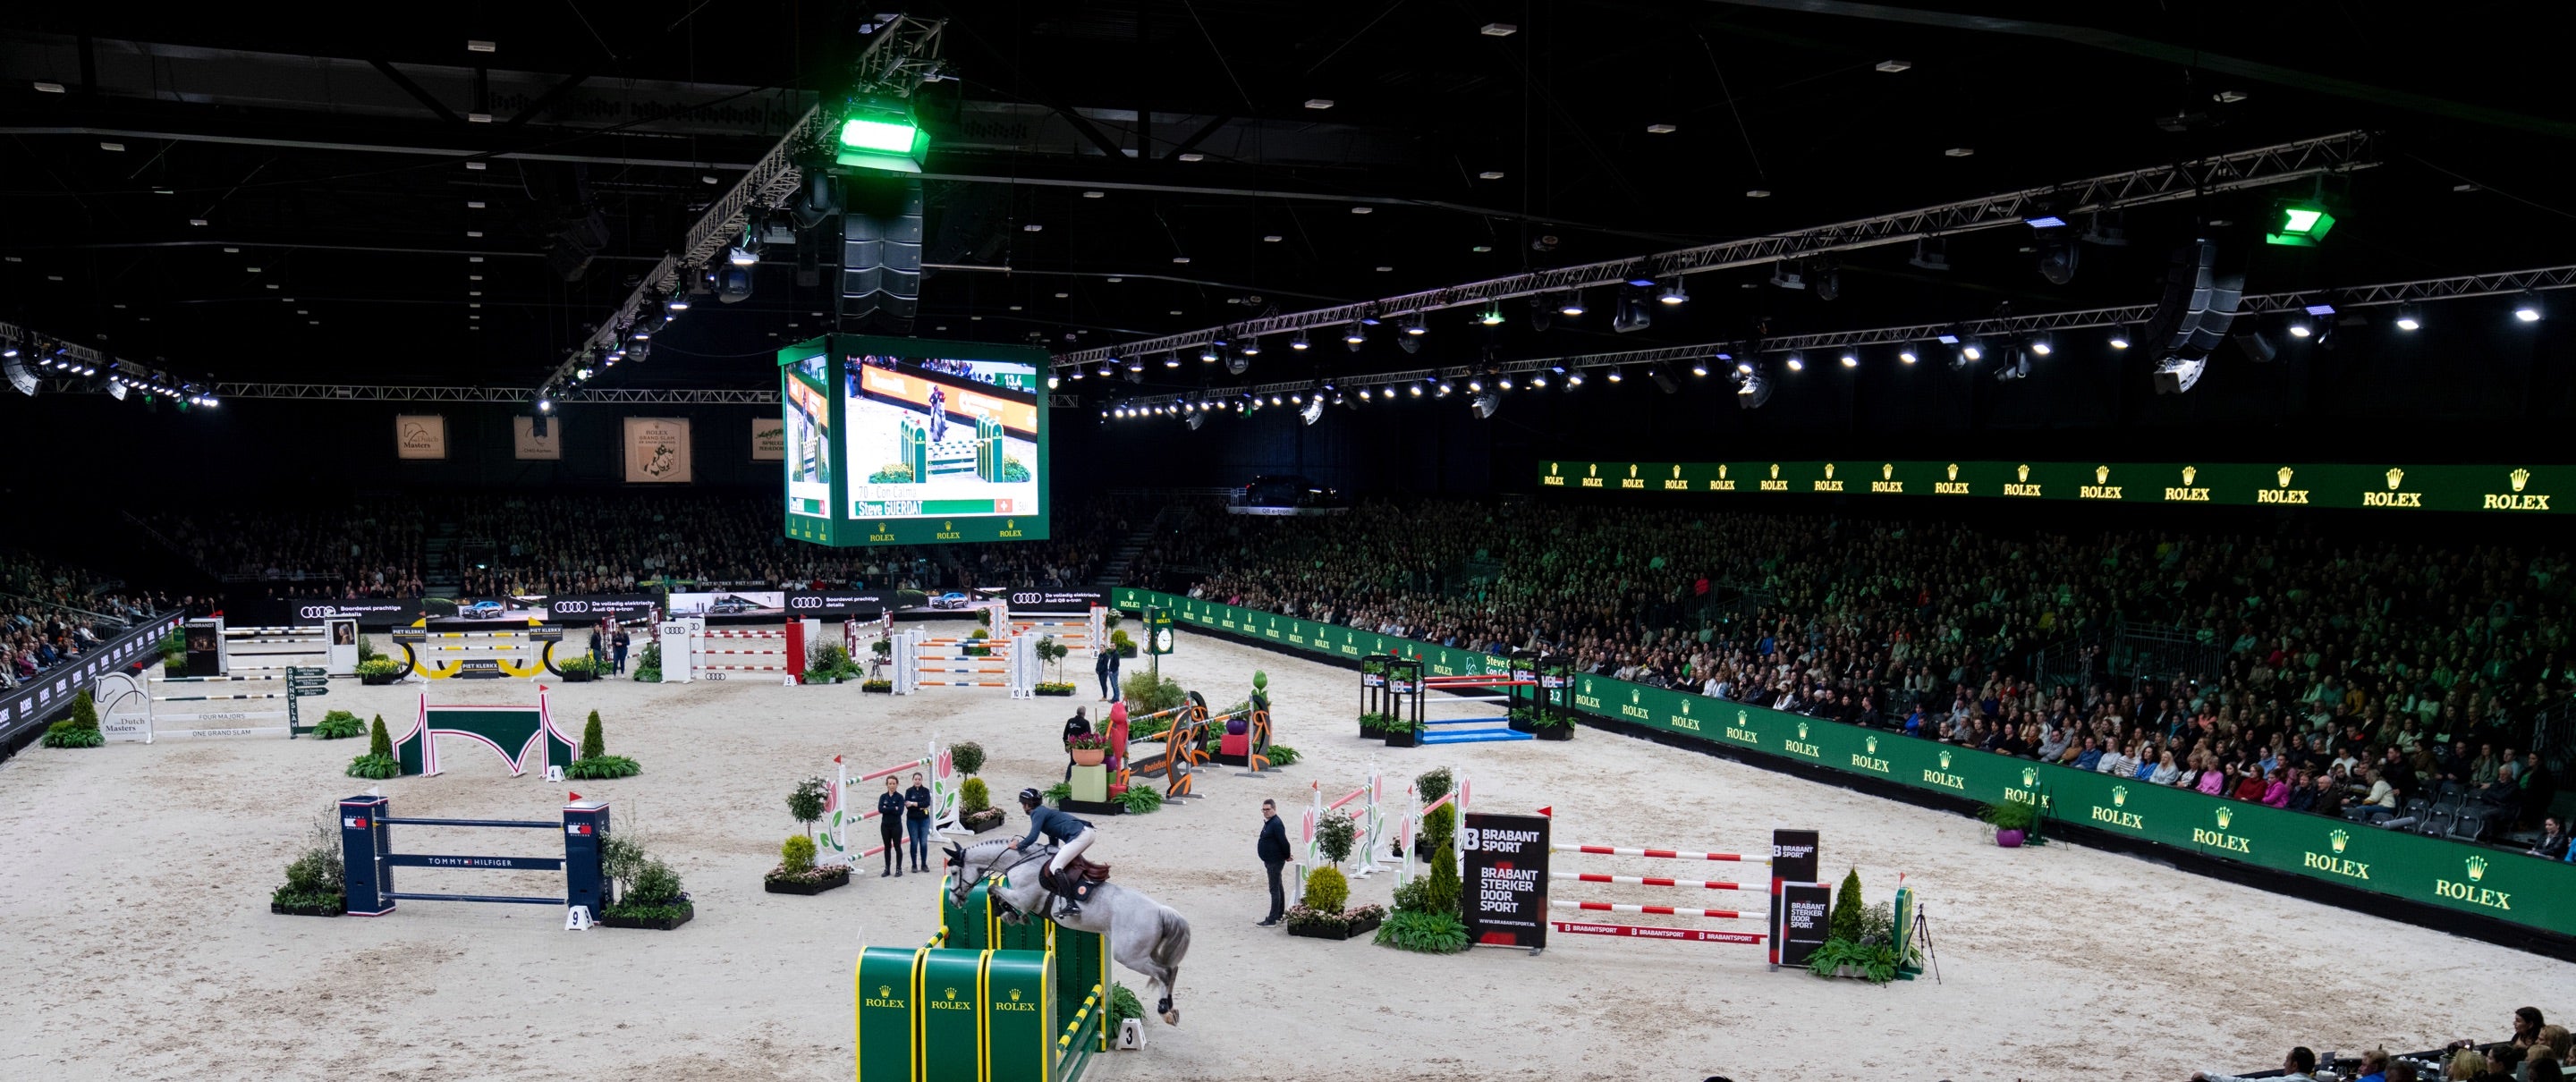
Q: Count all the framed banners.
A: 4